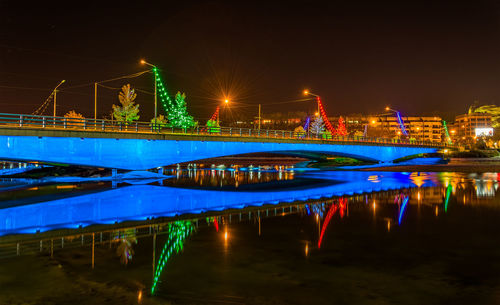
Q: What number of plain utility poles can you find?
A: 2